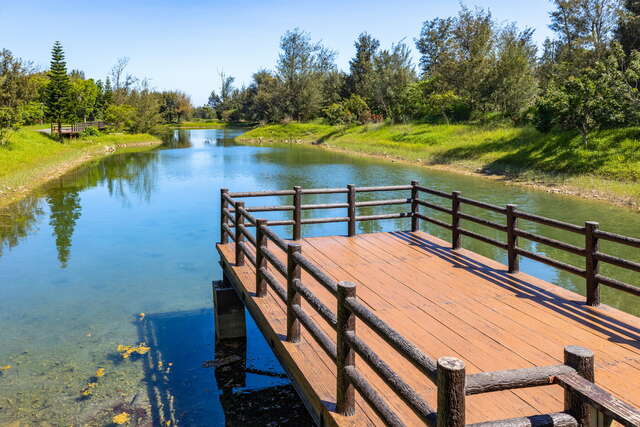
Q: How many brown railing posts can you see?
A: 13